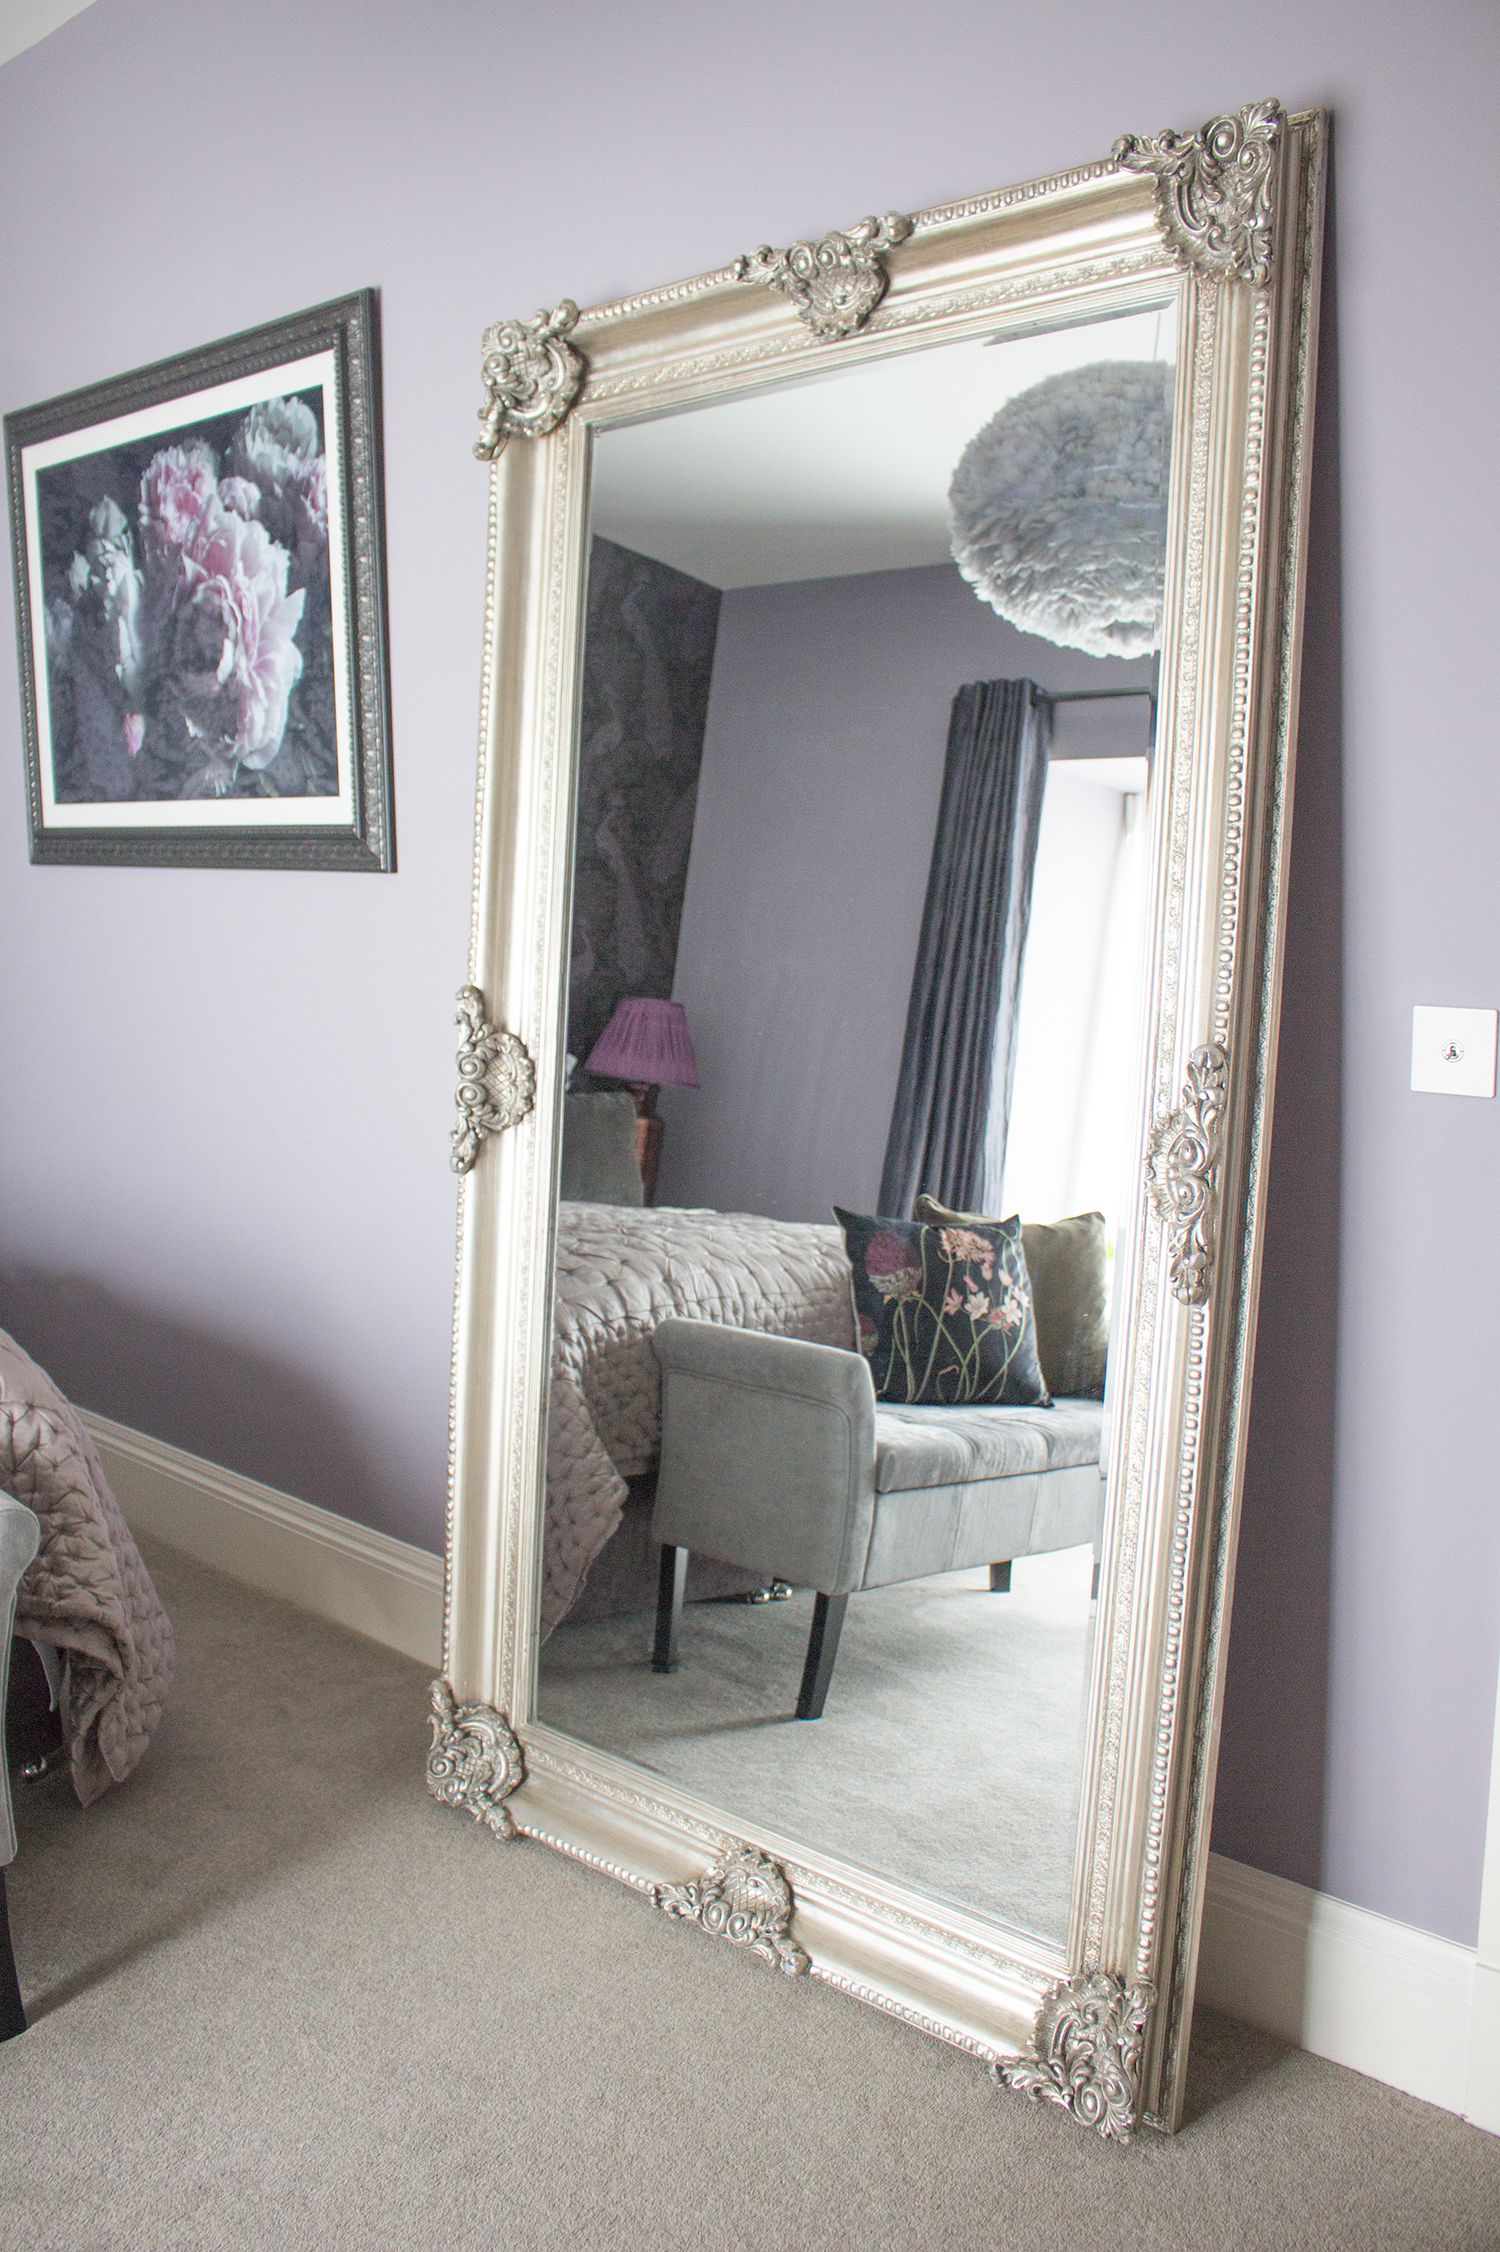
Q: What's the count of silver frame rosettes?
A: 8